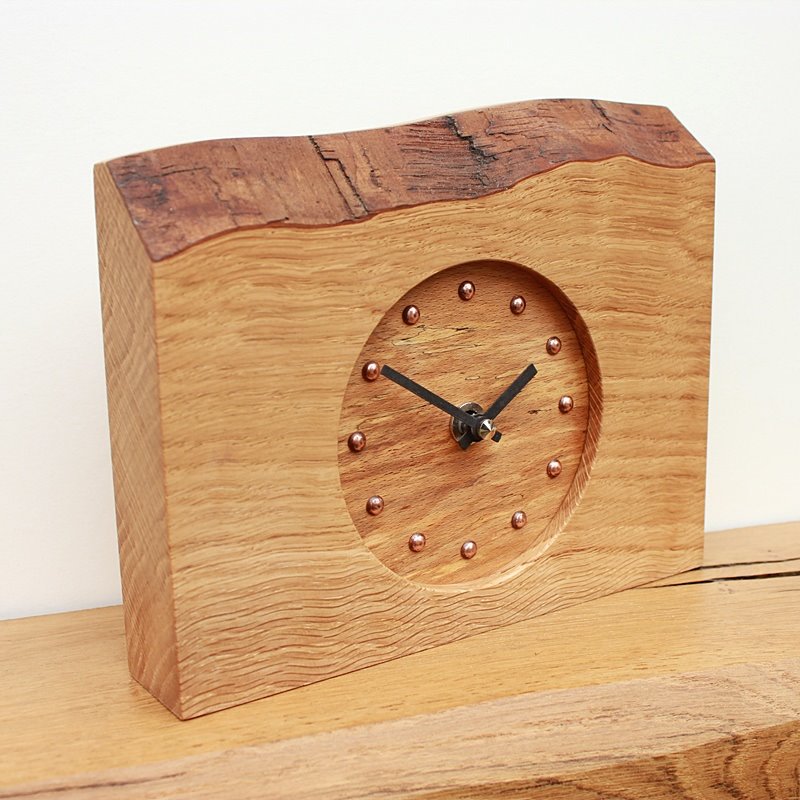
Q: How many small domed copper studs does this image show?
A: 12